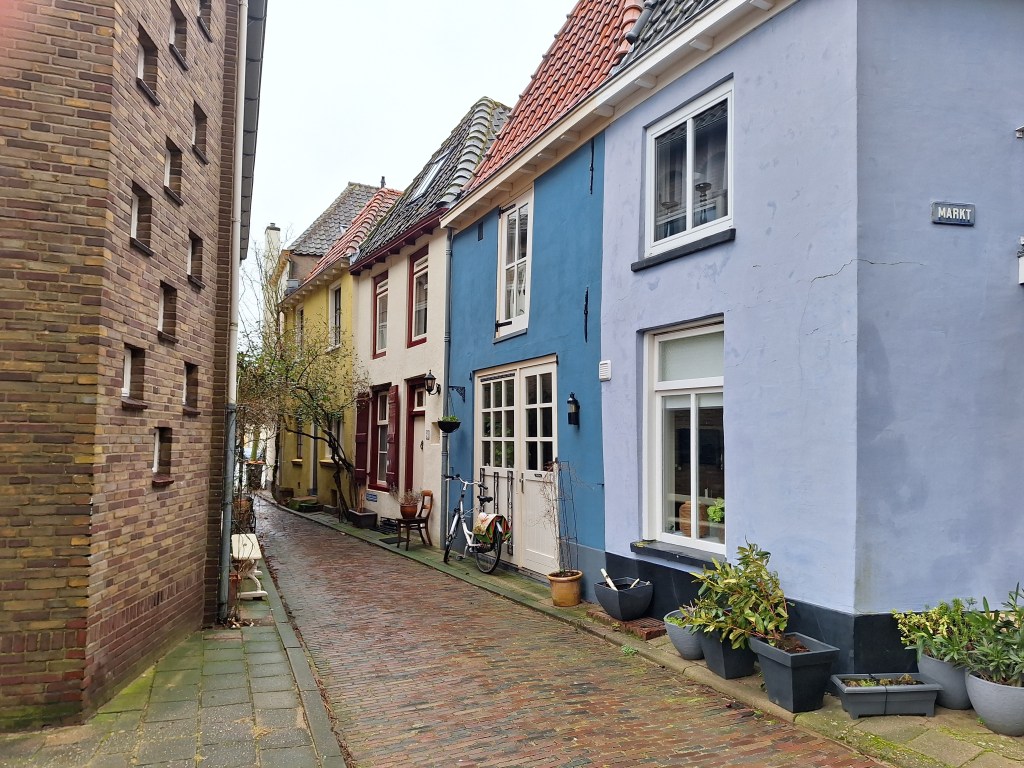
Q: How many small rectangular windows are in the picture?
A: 11